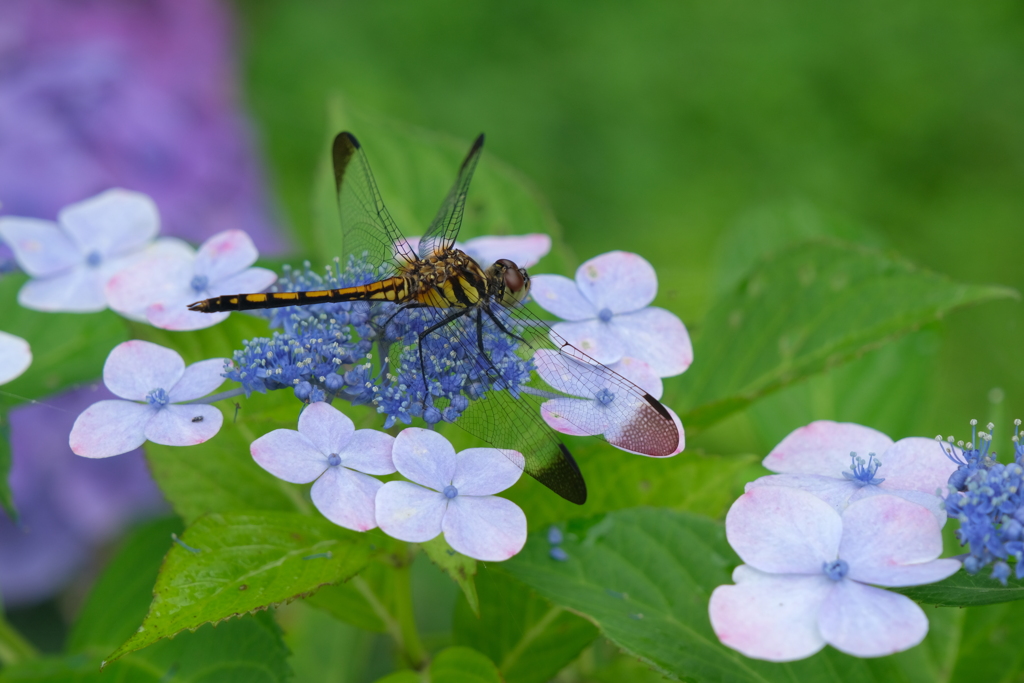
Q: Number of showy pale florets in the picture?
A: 11